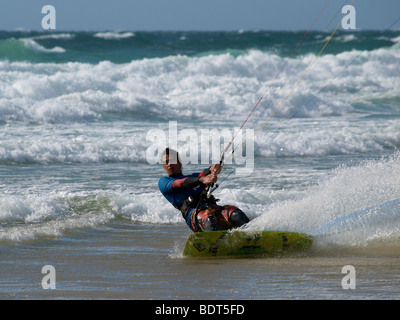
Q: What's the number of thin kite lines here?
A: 4